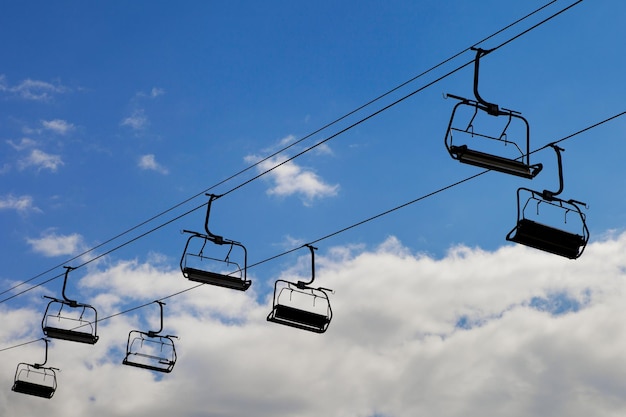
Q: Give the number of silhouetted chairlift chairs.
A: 7